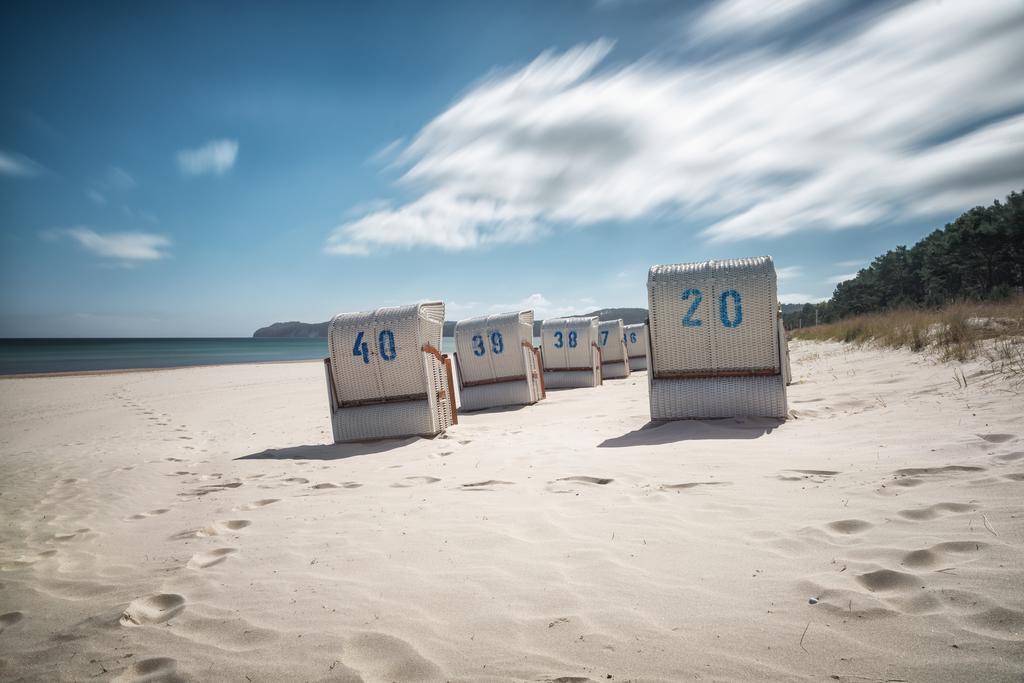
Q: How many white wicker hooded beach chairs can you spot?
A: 6